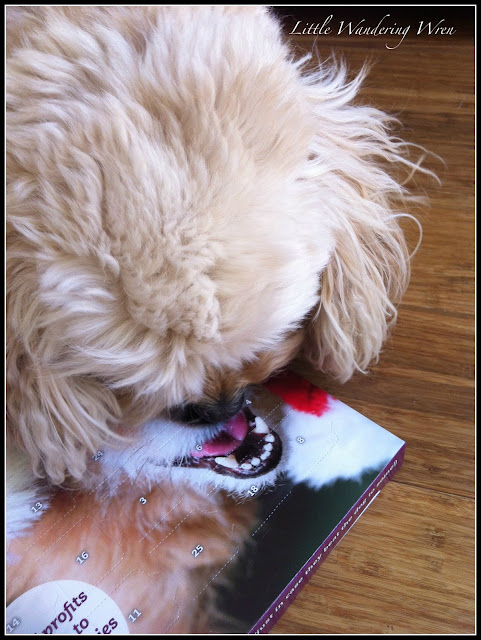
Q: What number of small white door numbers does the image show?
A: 11